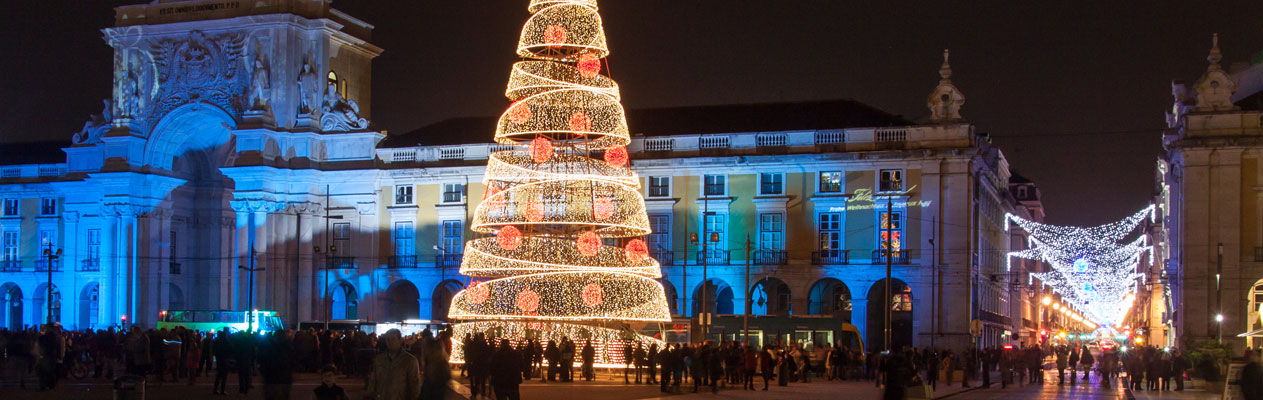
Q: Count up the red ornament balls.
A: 15